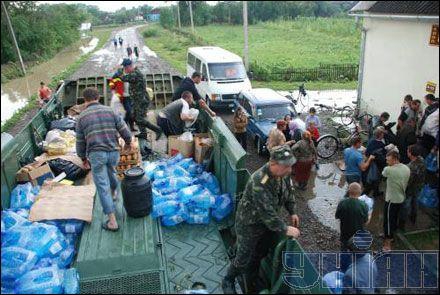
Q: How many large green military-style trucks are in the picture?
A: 1